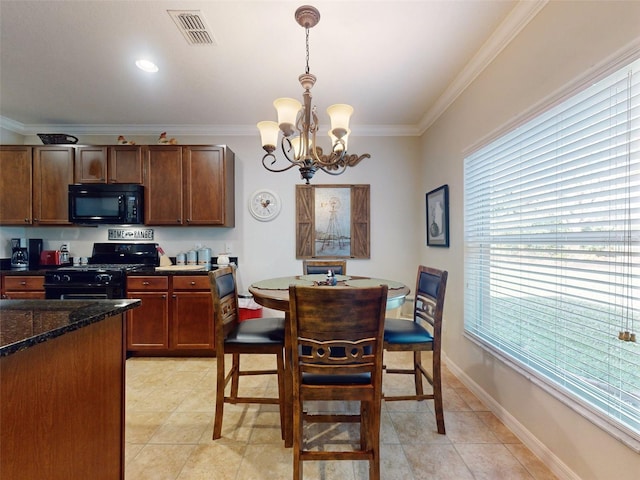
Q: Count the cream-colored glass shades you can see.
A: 5